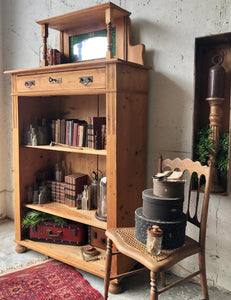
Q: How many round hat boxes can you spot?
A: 3